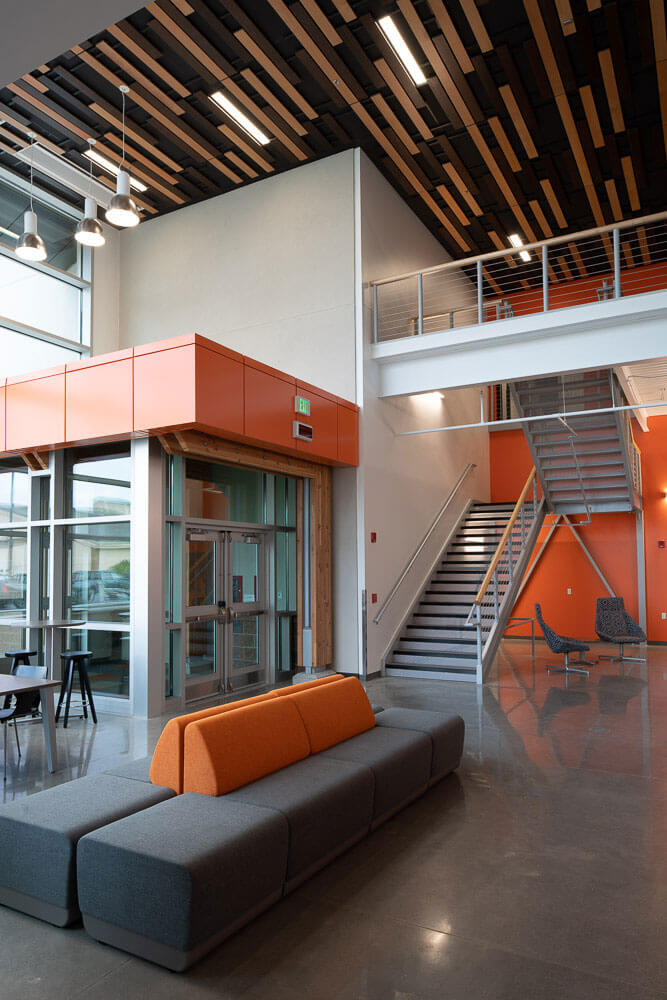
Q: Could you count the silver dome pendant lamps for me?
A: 3